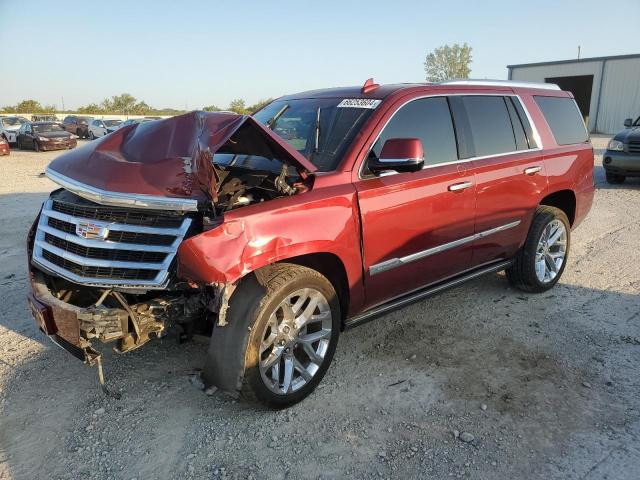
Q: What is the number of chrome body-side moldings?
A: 2